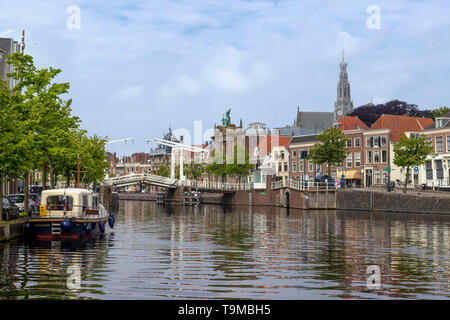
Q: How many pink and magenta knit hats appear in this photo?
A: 0